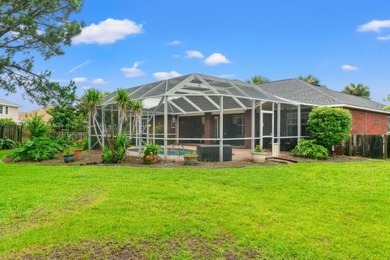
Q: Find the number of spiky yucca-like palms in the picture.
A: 3